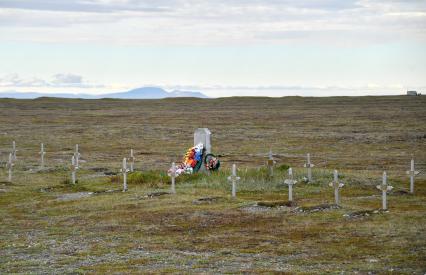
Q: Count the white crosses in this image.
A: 15